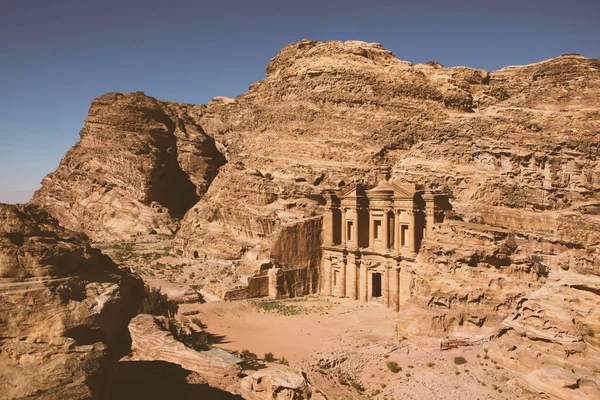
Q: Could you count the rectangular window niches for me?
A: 3